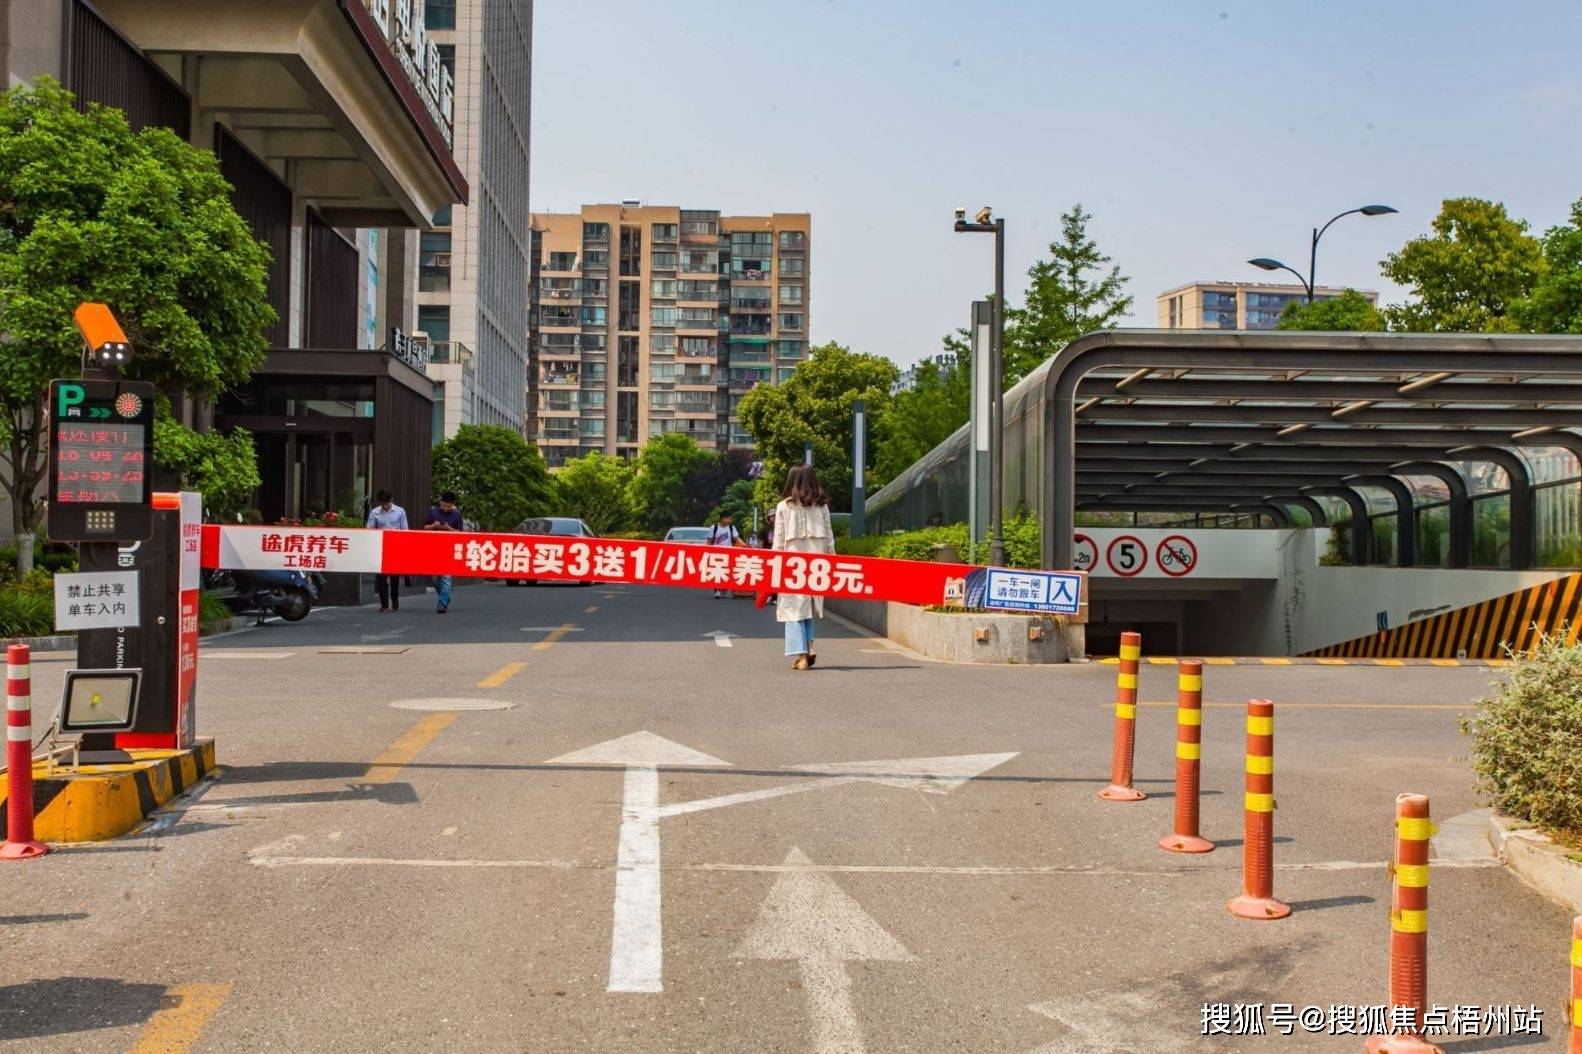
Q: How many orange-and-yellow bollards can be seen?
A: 5